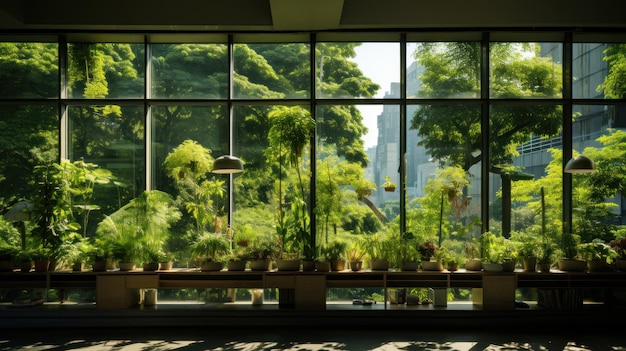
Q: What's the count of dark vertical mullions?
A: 7